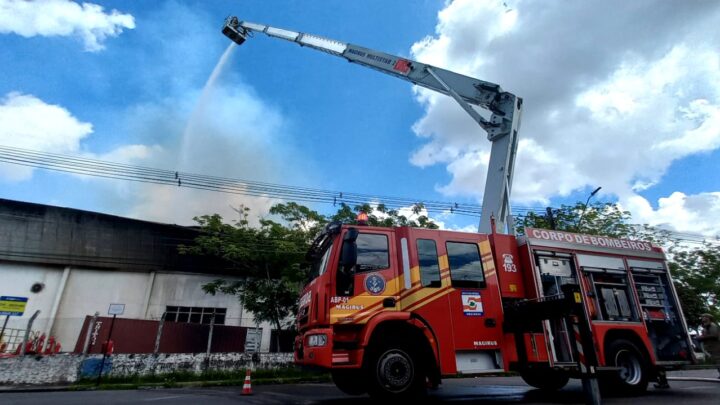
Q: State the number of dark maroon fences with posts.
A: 1